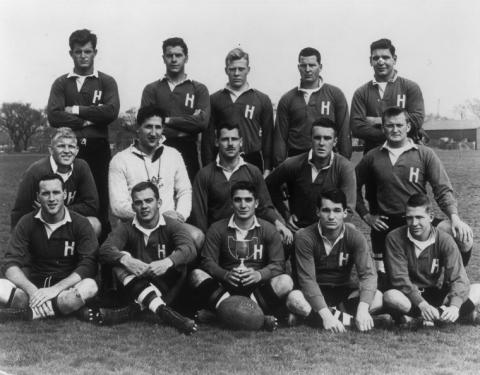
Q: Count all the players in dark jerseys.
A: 14